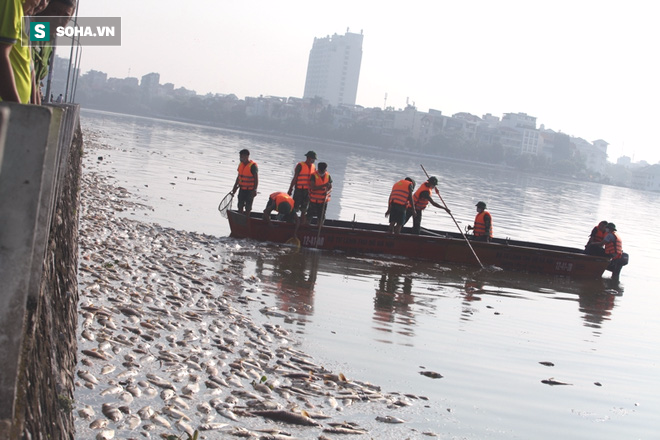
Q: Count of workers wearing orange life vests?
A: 9